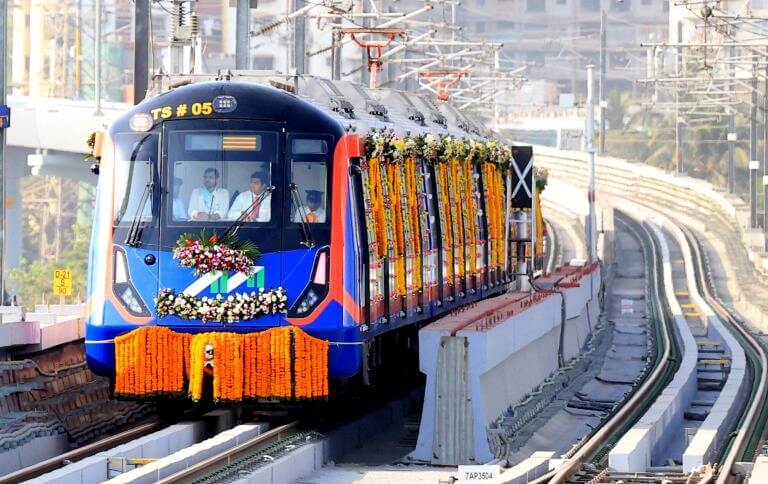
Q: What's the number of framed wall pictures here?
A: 0